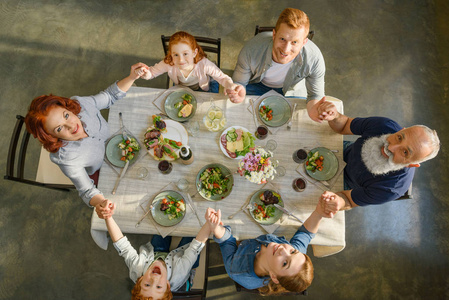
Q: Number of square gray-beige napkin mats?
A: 6